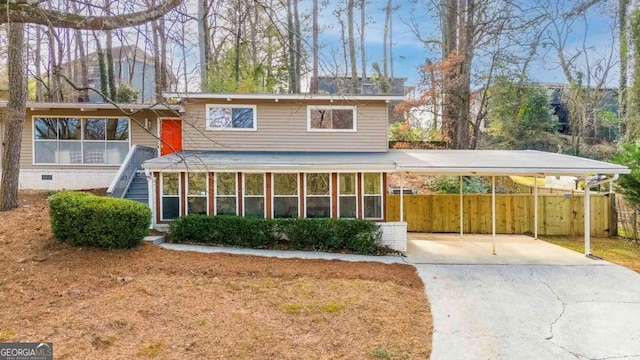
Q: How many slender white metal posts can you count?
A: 5